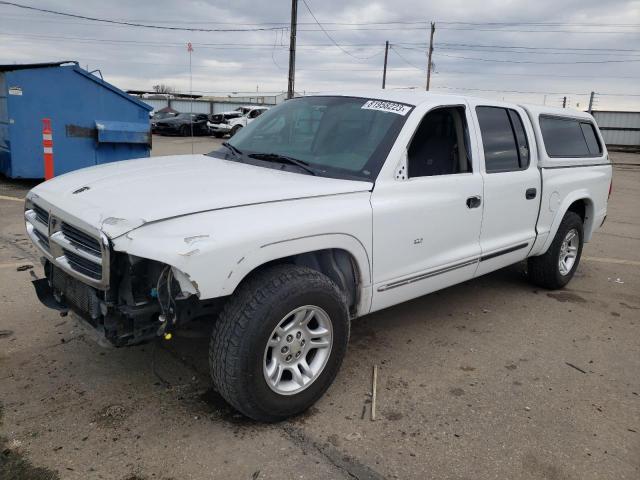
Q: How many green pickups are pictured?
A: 0